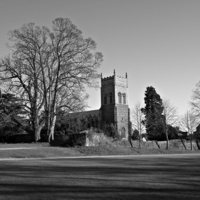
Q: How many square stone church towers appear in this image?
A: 1